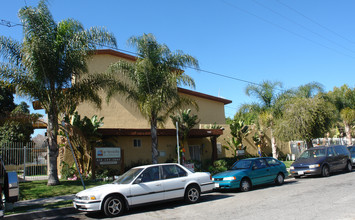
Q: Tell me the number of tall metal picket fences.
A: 2